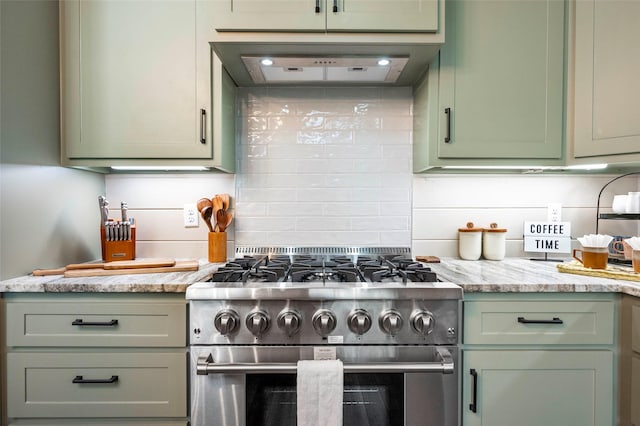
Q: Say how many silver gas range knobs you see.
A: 7